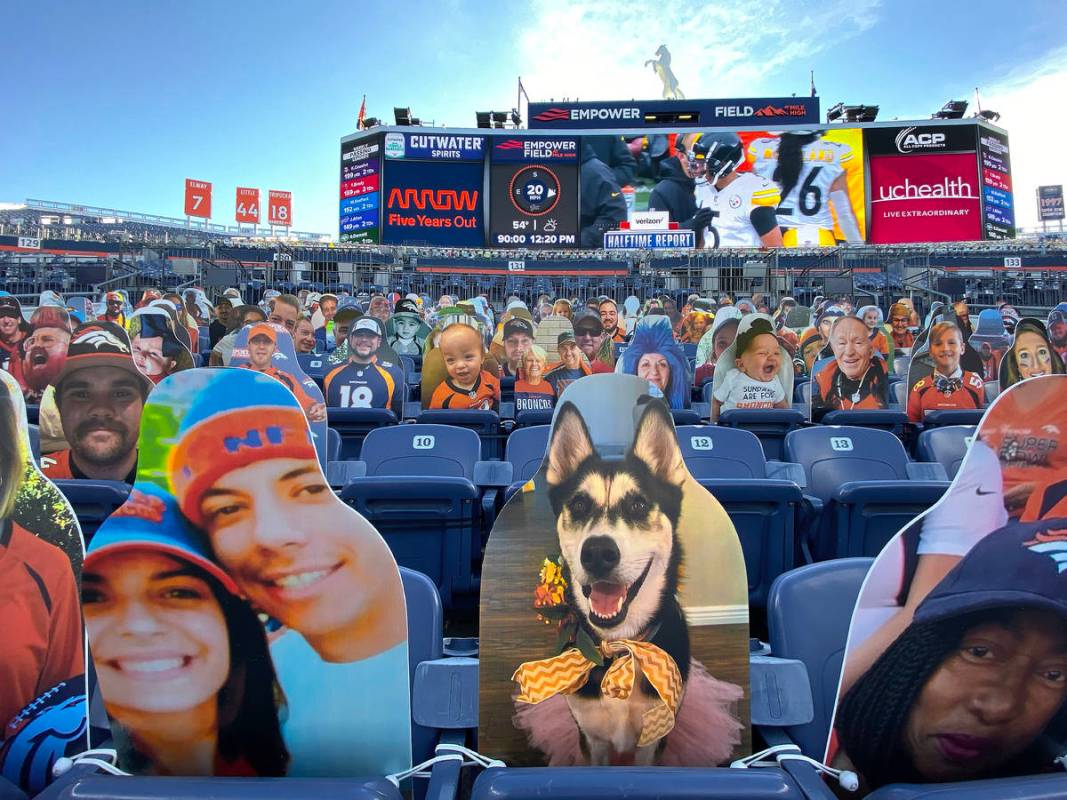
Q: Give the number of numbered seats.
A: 3